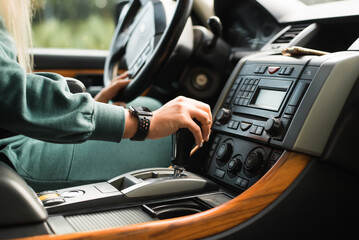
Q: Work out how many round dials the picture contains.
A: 5